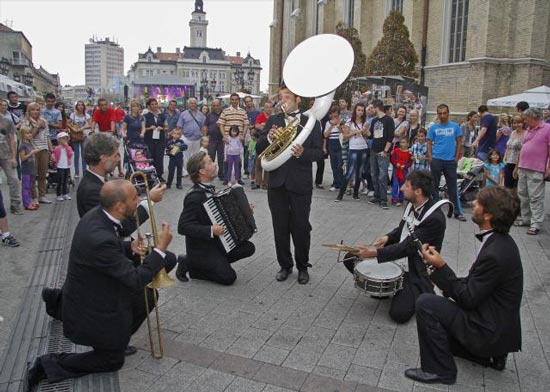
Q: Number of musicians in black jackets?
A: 6